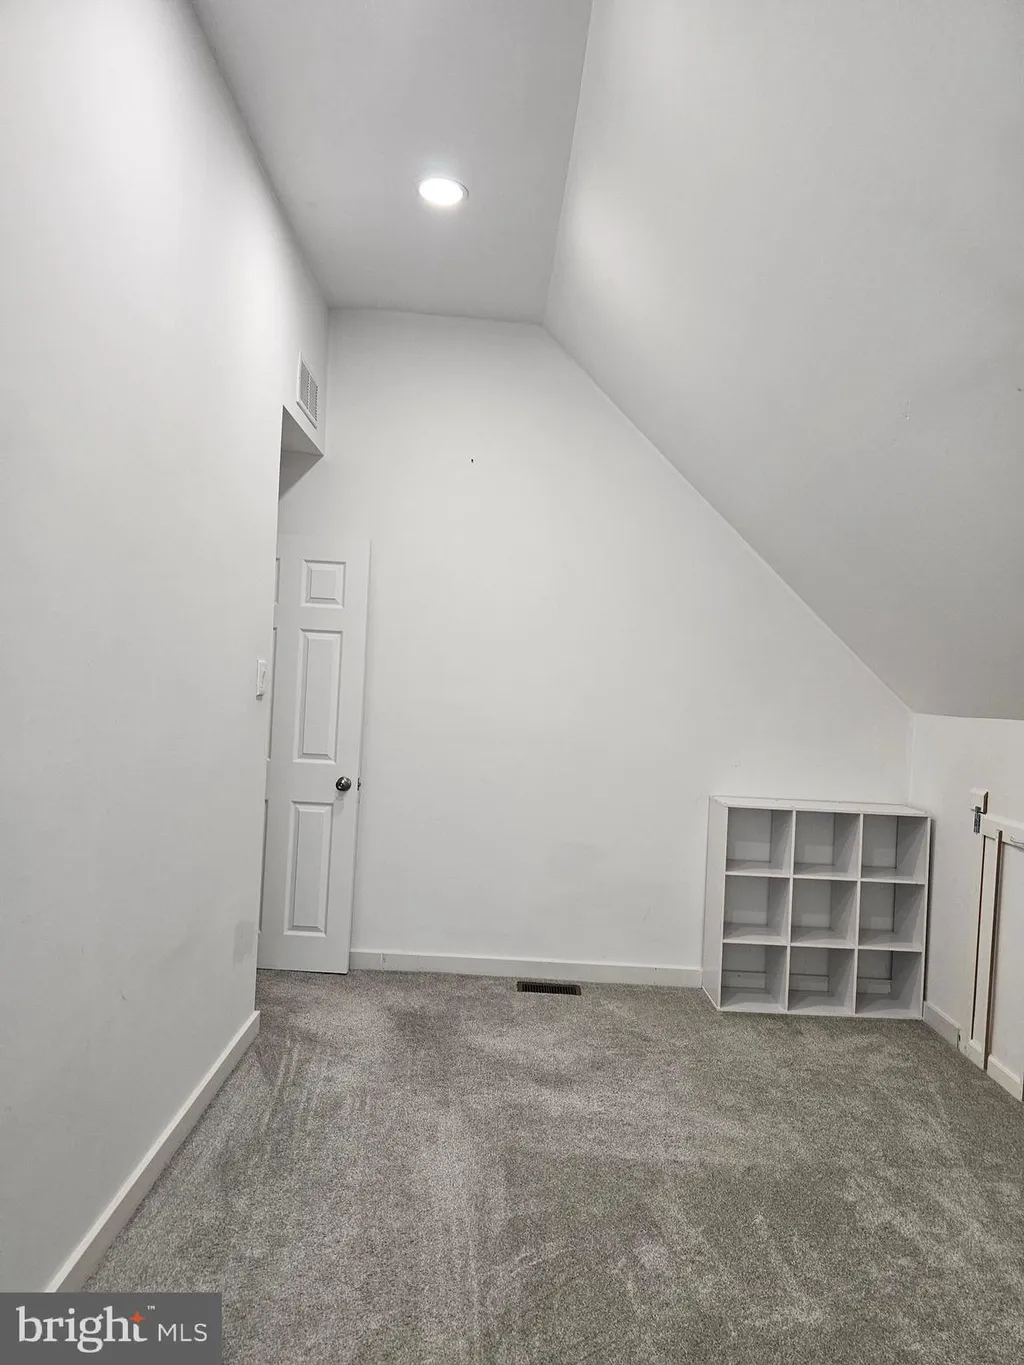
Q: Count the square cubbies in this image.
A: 9